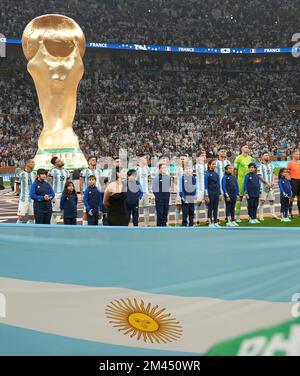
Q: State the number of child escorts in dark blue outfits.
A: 11